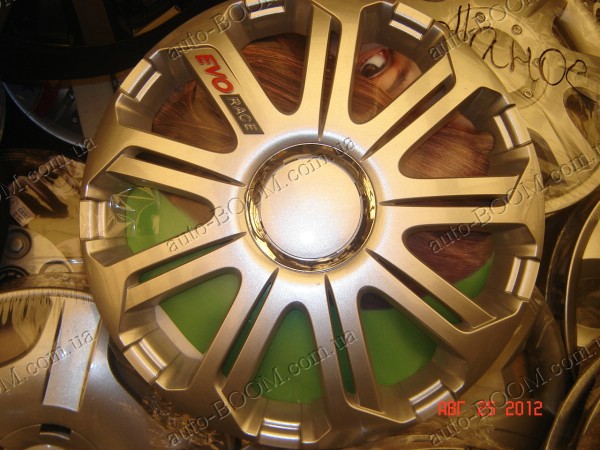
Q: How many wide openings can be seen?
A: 9